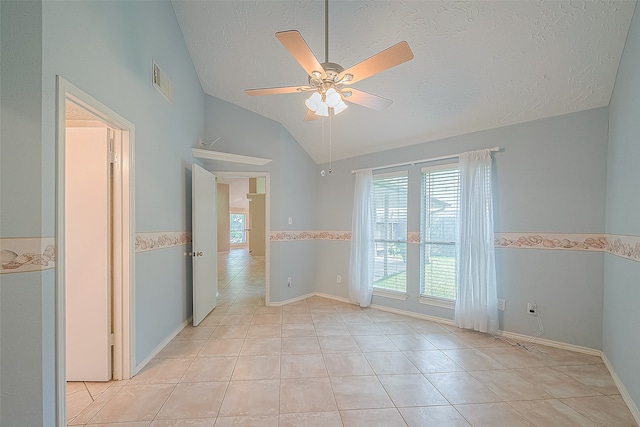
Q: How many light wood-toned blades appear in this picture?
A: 5